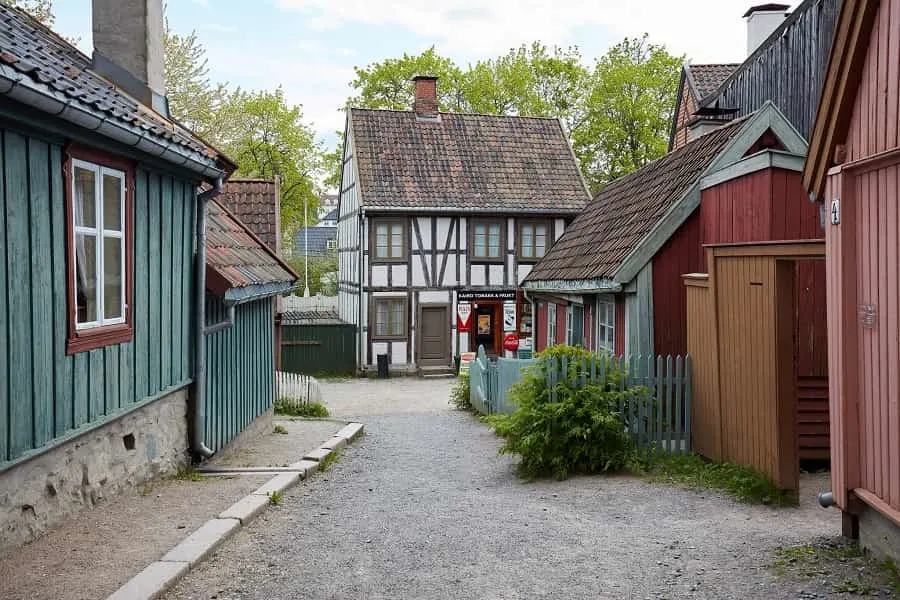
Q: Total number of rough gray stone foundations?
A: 1